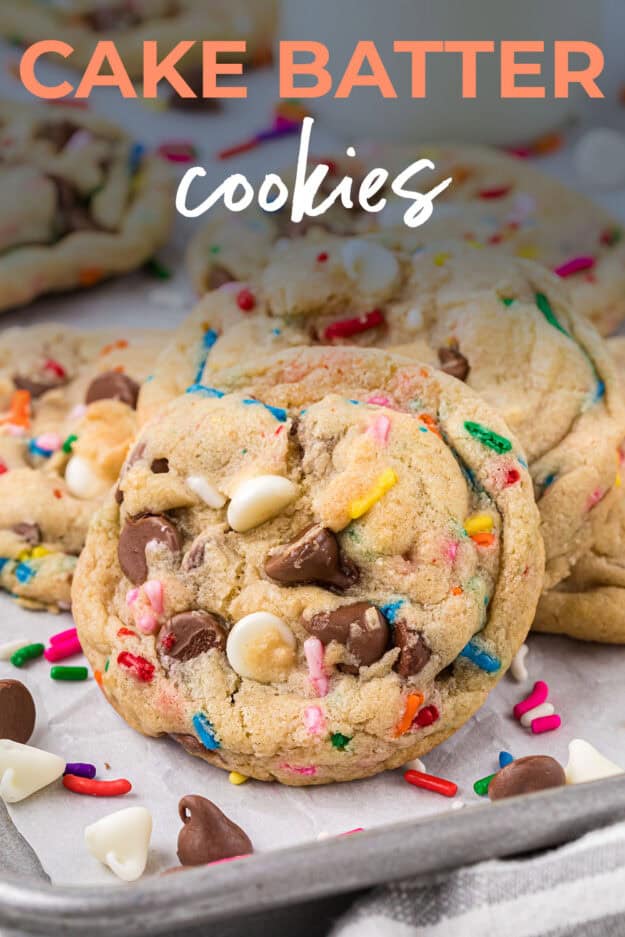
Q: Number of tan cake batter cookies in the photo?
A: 7